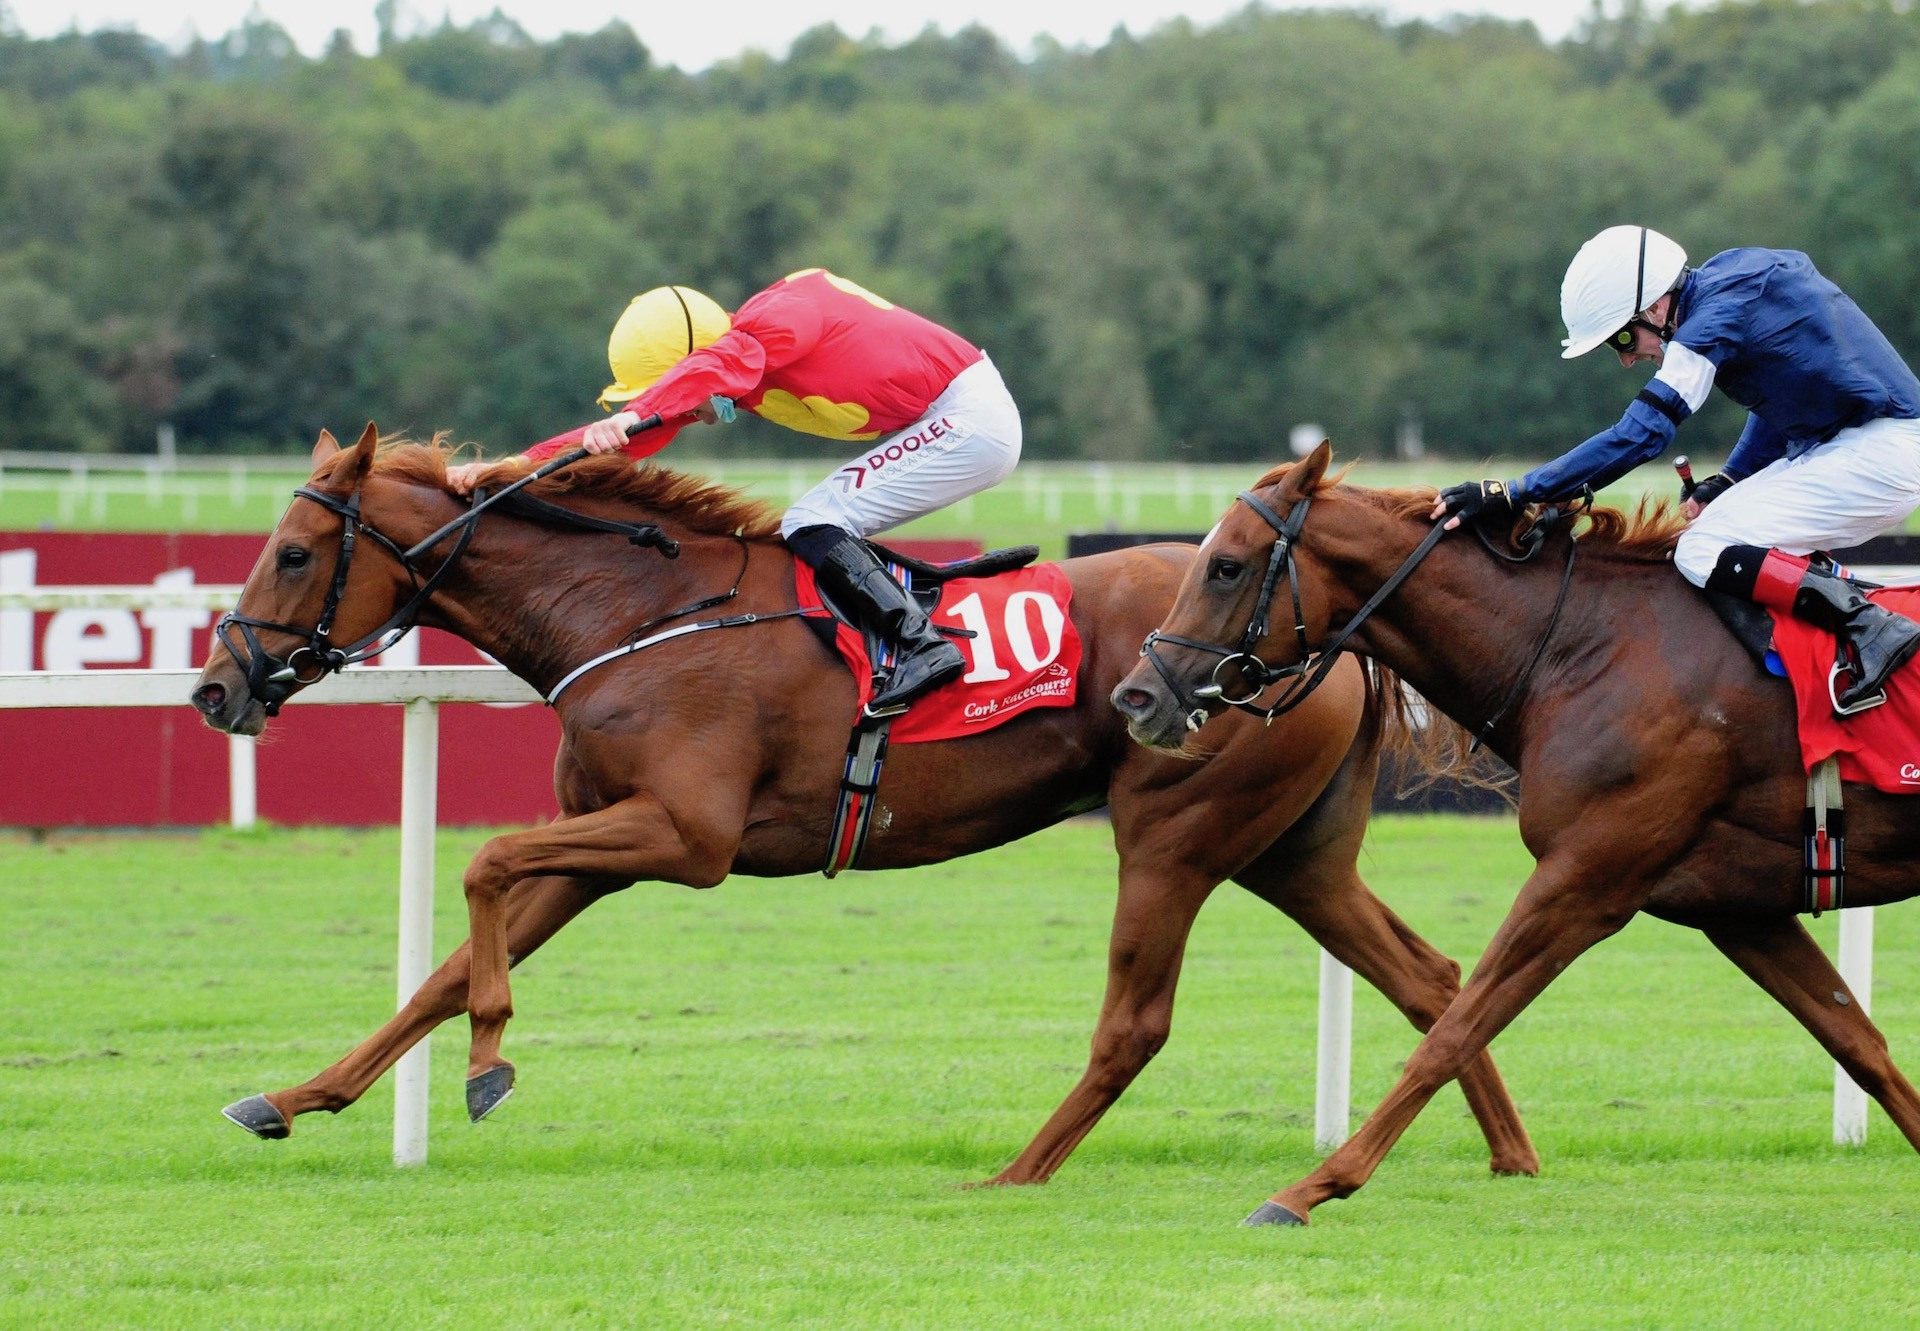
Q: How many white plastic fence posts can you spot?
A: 4